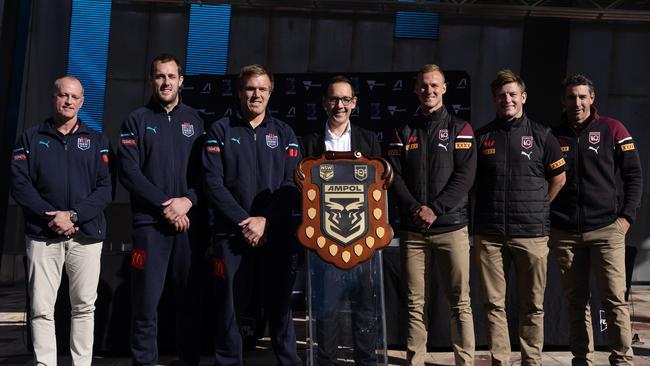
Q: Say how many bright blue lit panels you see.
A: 3